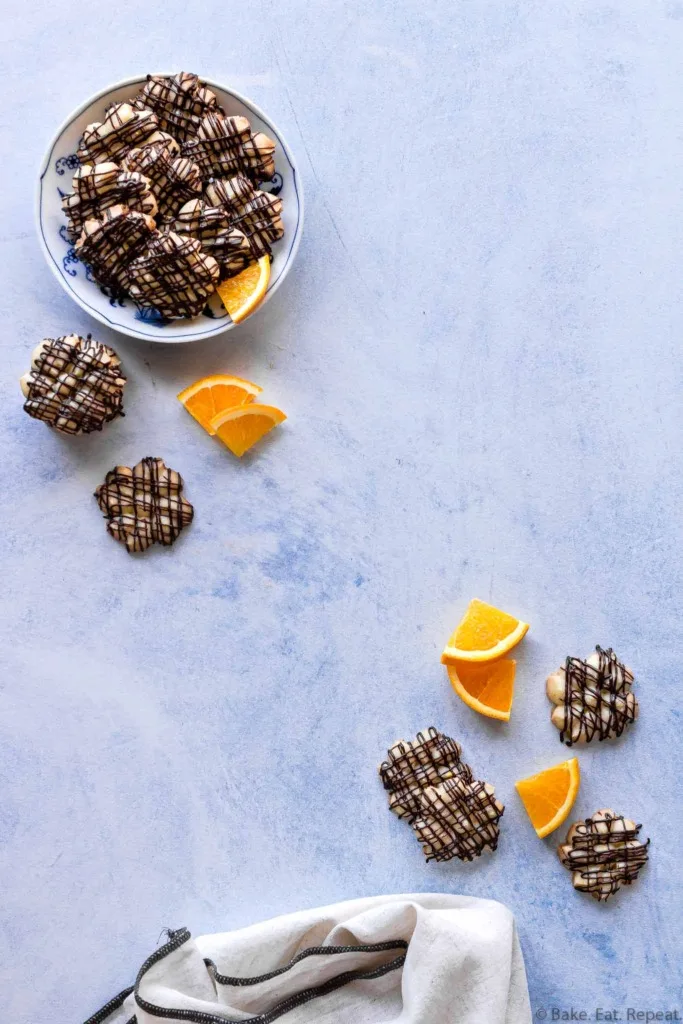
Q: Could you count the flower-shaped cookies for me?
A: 15